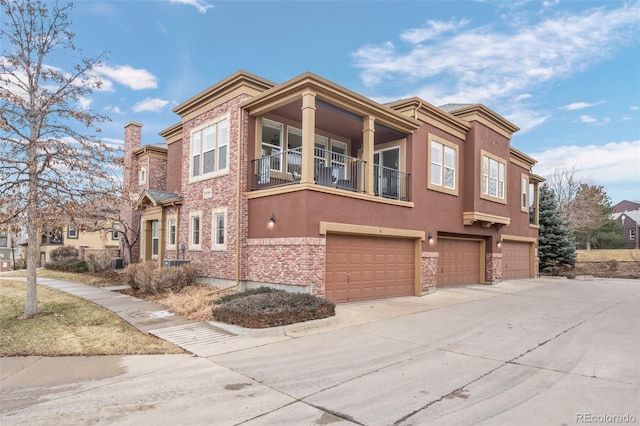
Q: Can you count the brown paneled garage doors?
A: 3